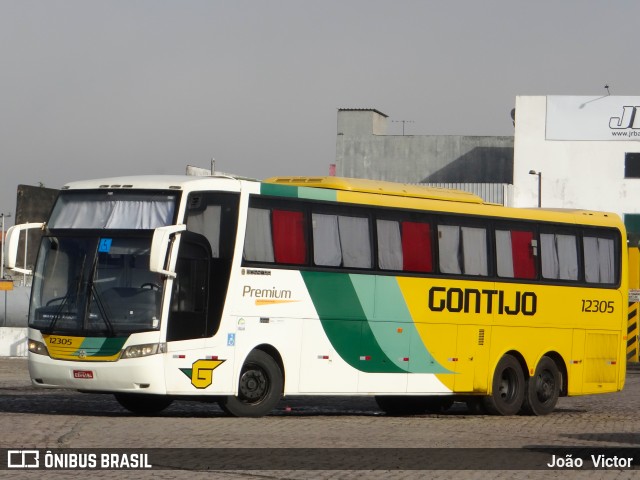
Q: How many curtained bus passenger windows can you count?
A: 7